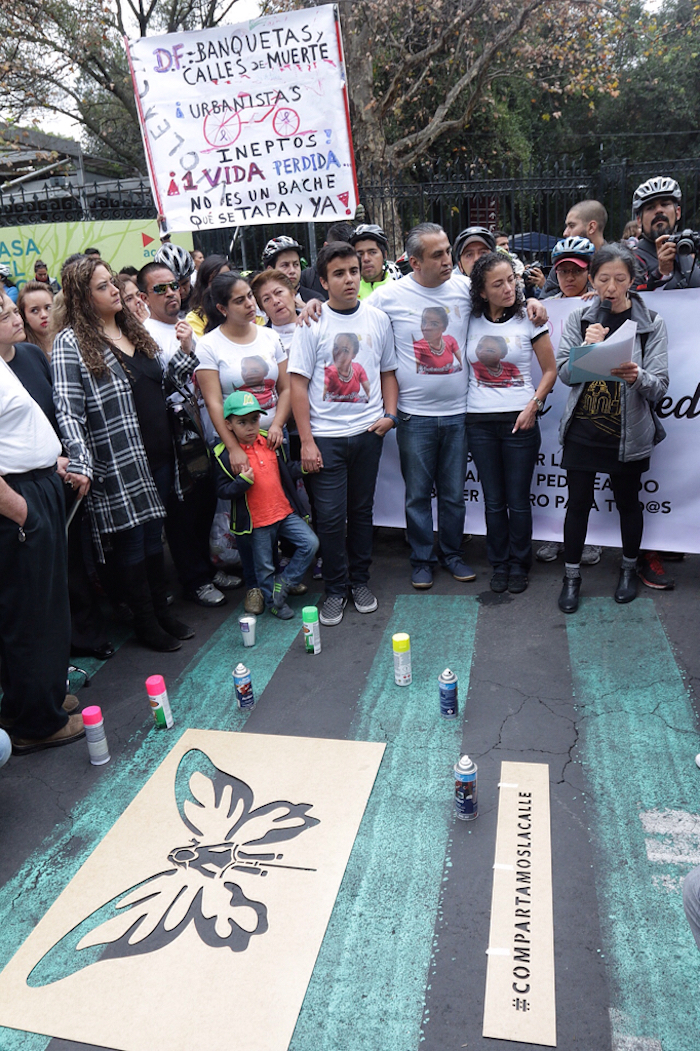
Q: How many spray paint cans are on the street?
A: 7